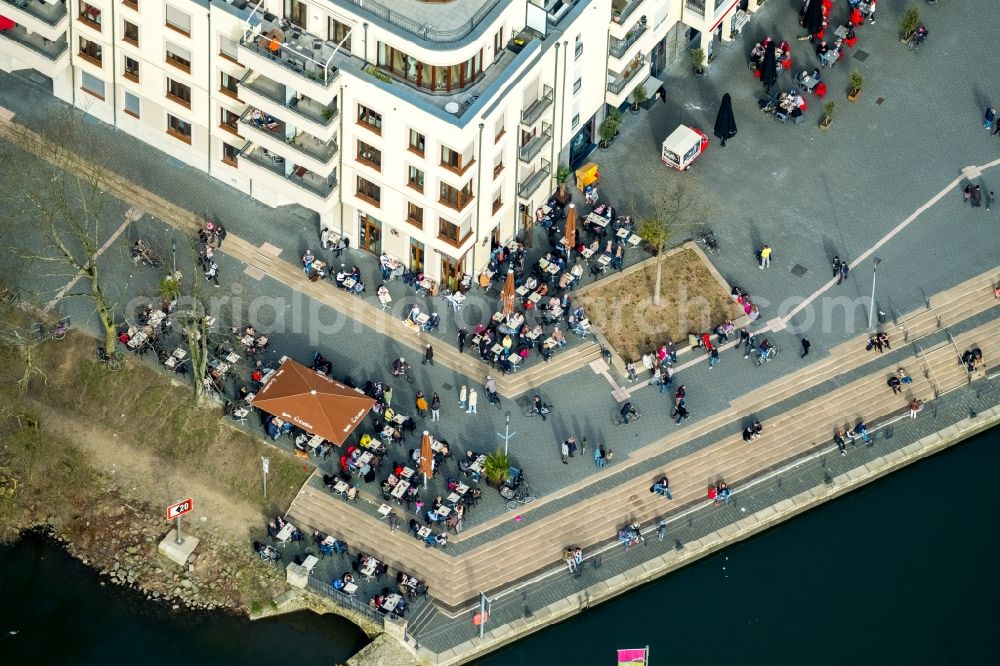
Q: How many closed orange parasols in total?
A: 3